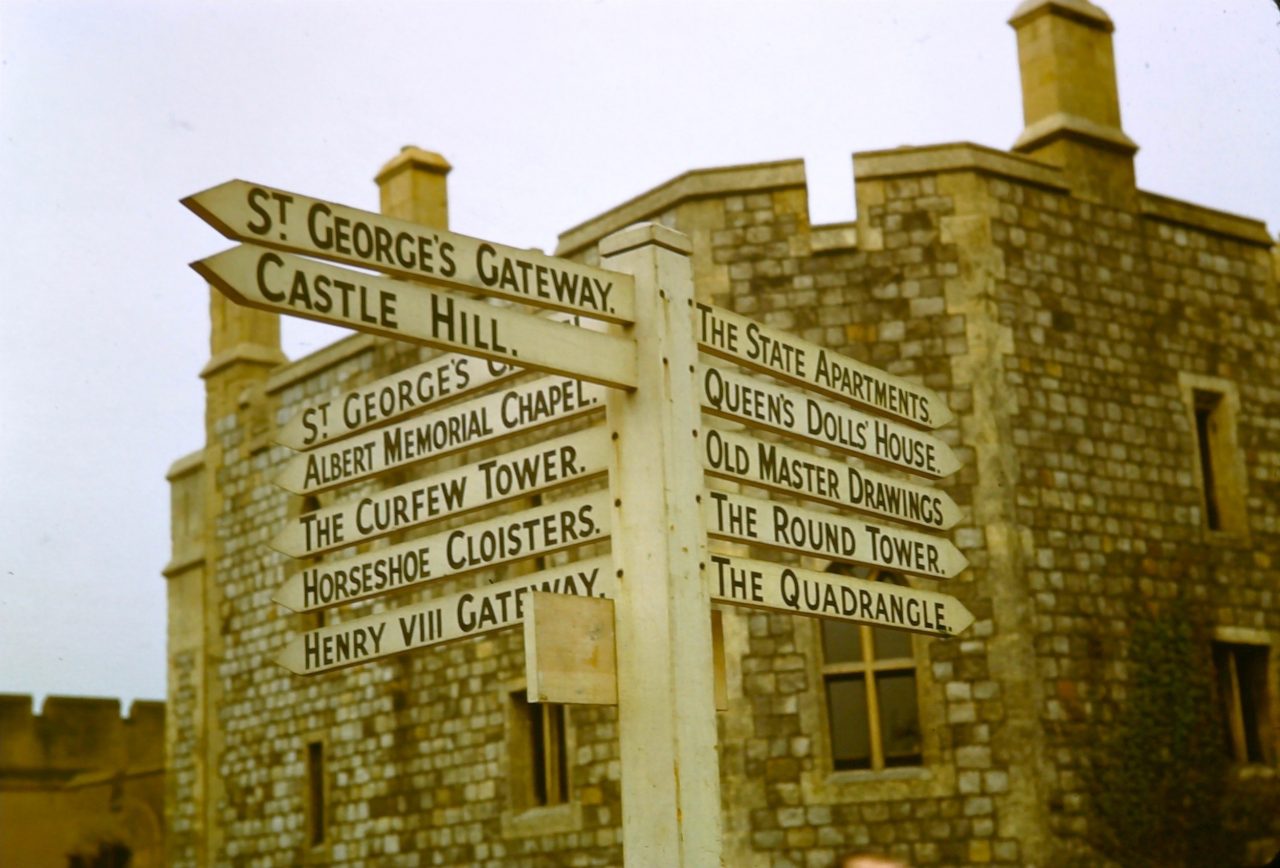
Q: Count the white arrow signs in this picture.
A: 12